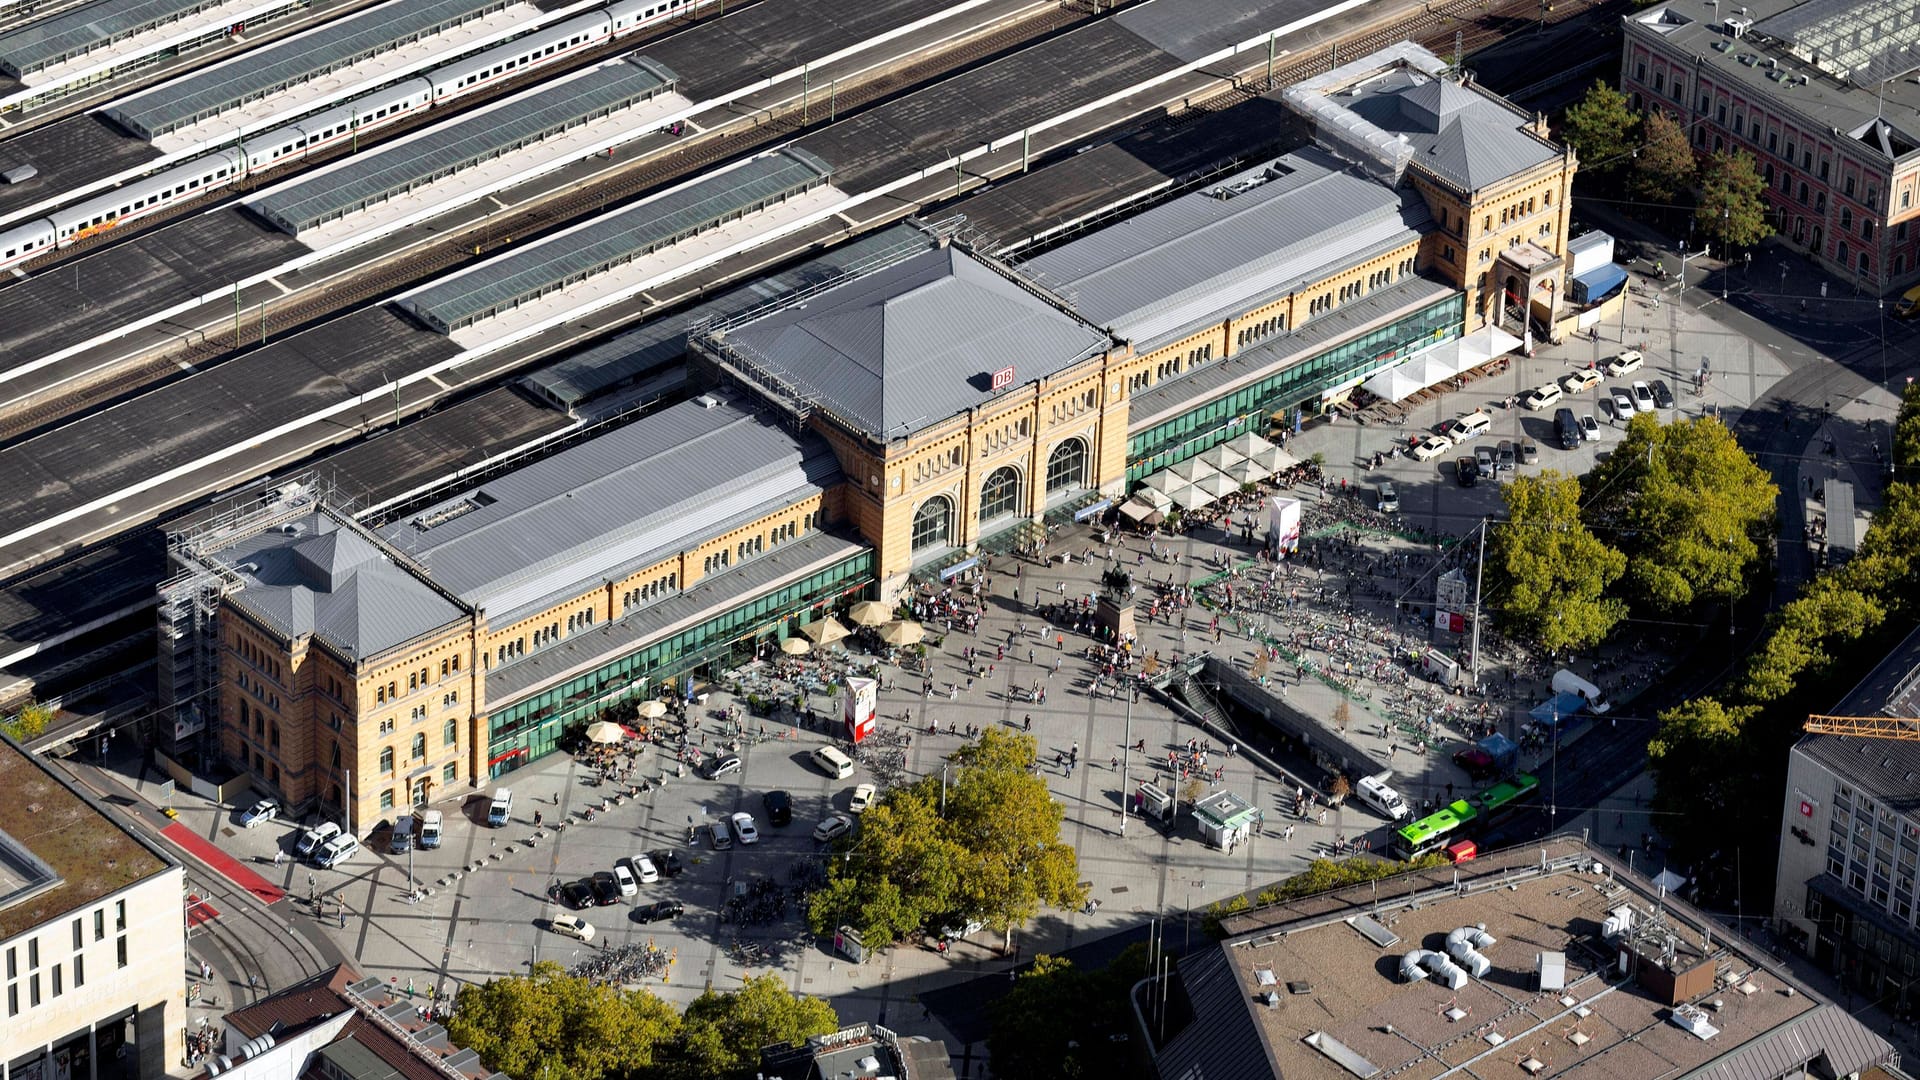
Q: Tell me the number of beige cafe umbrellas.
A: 6